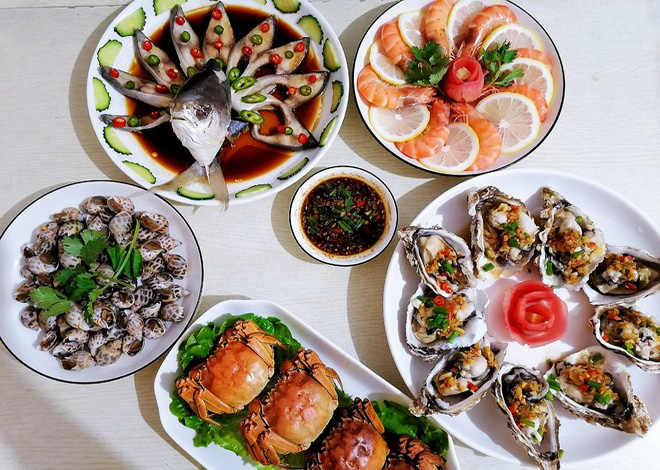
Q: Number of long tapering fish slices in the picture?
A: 9